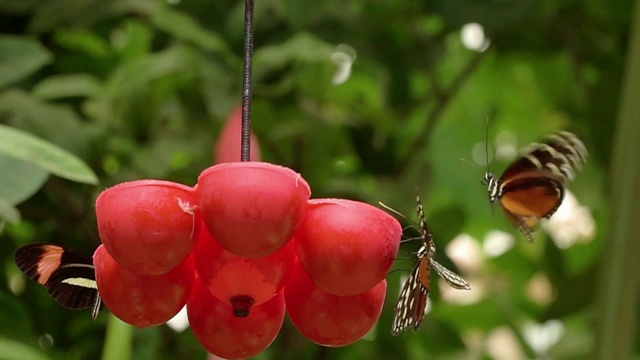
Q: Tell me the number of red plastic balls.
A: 7